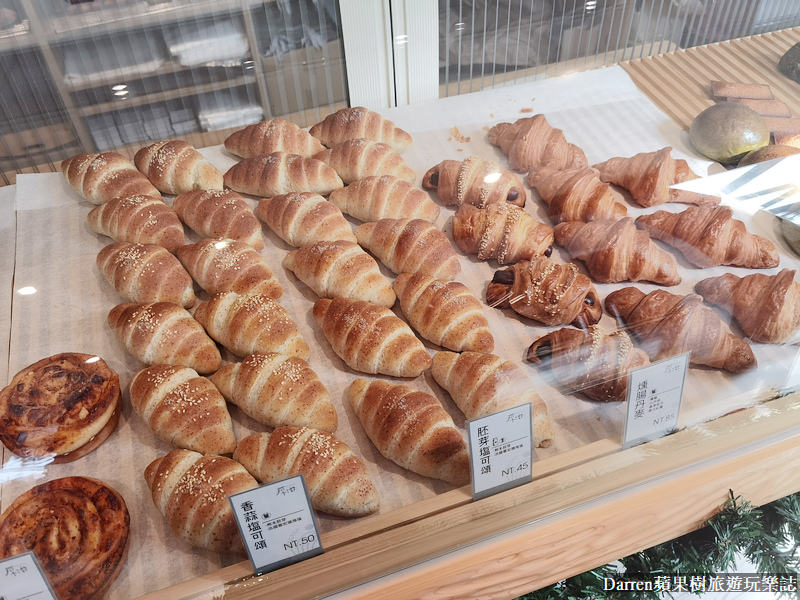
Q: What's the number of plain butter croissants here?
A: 7